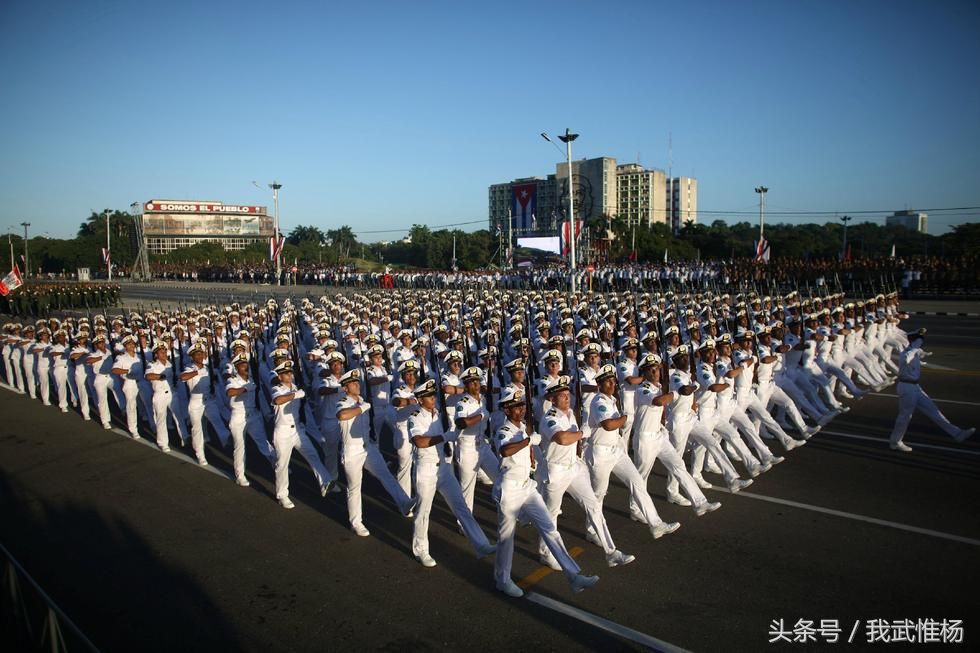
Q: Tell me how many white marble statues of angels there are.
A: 0